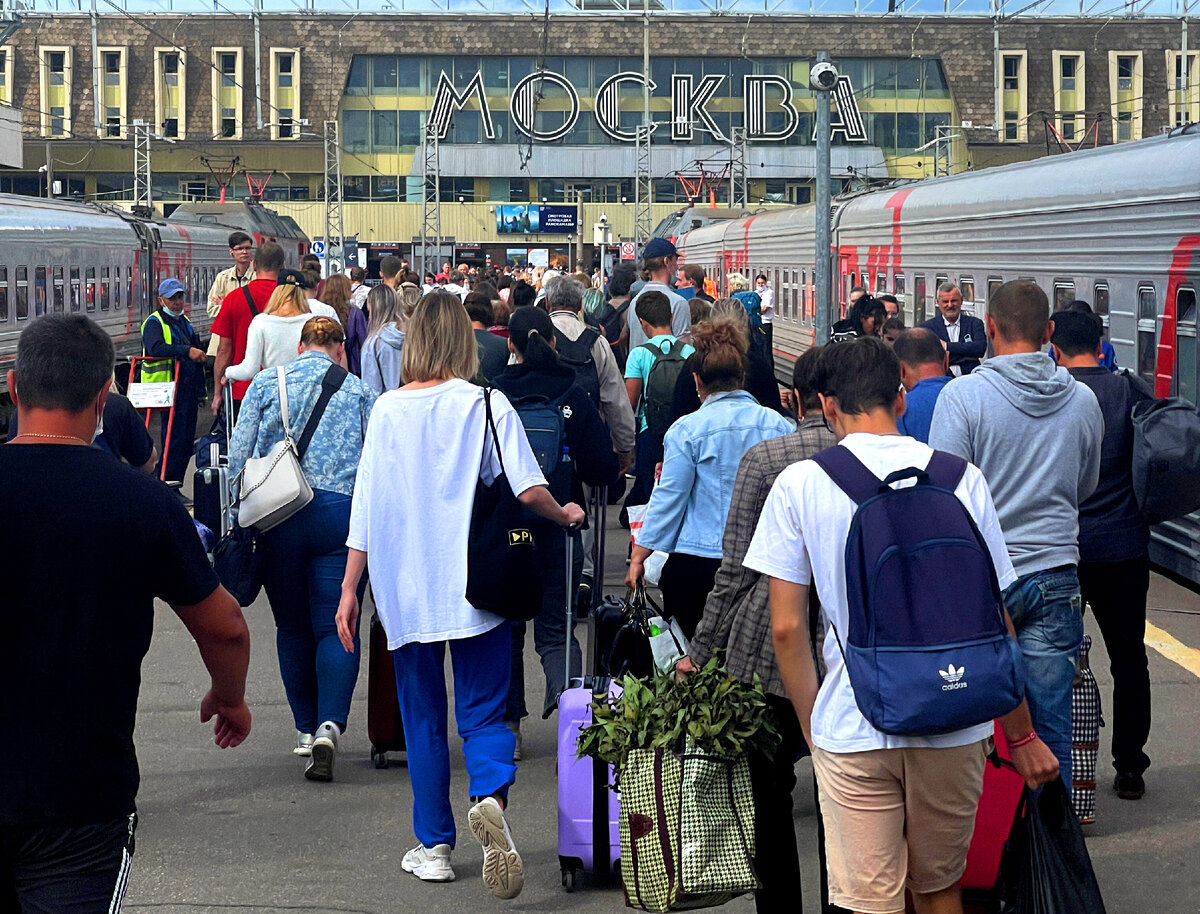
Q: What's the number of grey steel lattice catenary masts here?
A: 6